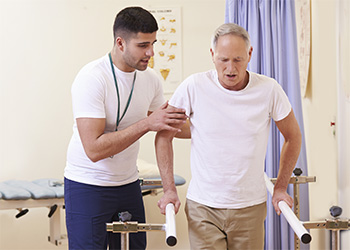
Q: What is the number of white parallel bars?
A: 2